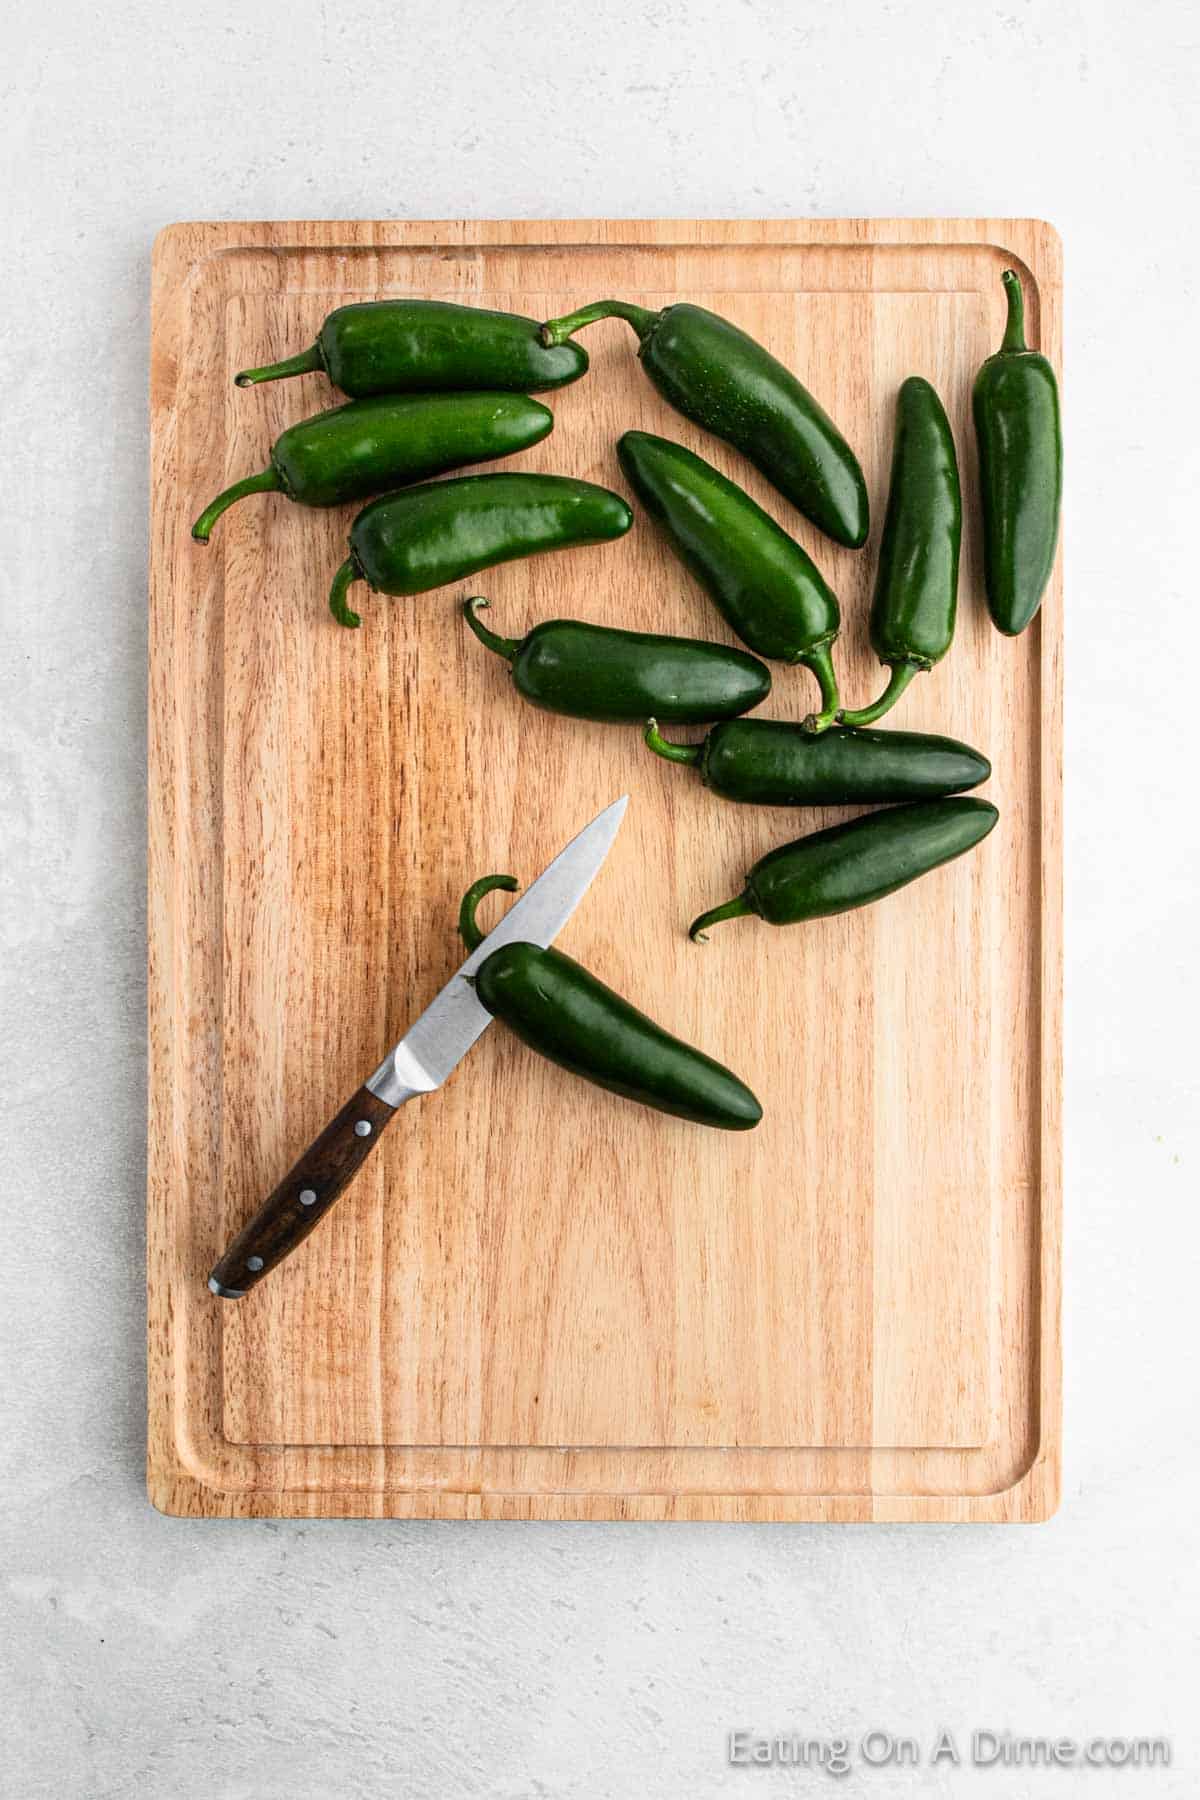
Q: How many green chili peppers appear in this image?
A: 11